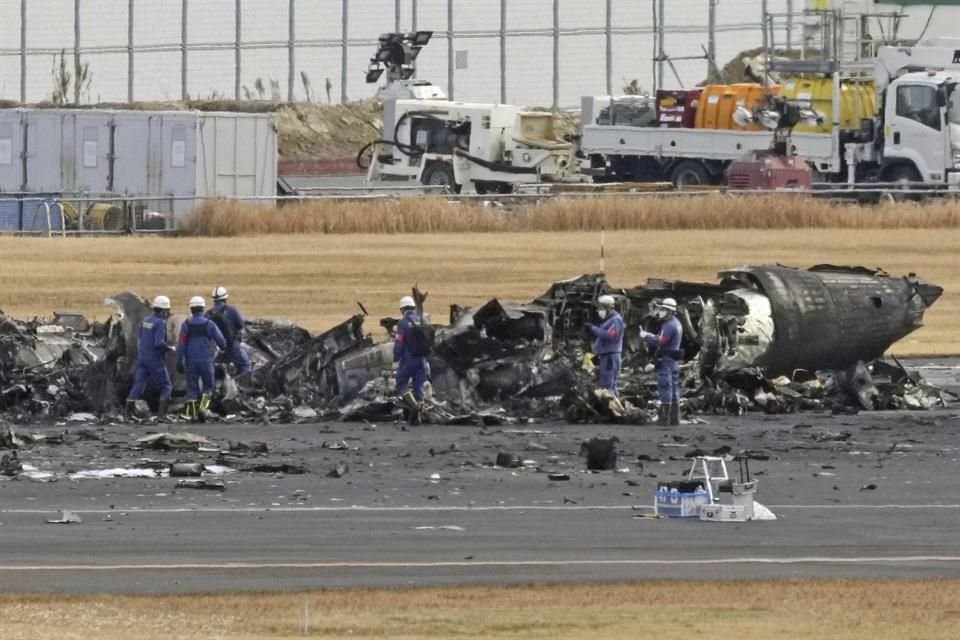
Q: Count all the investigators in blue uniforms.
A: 6